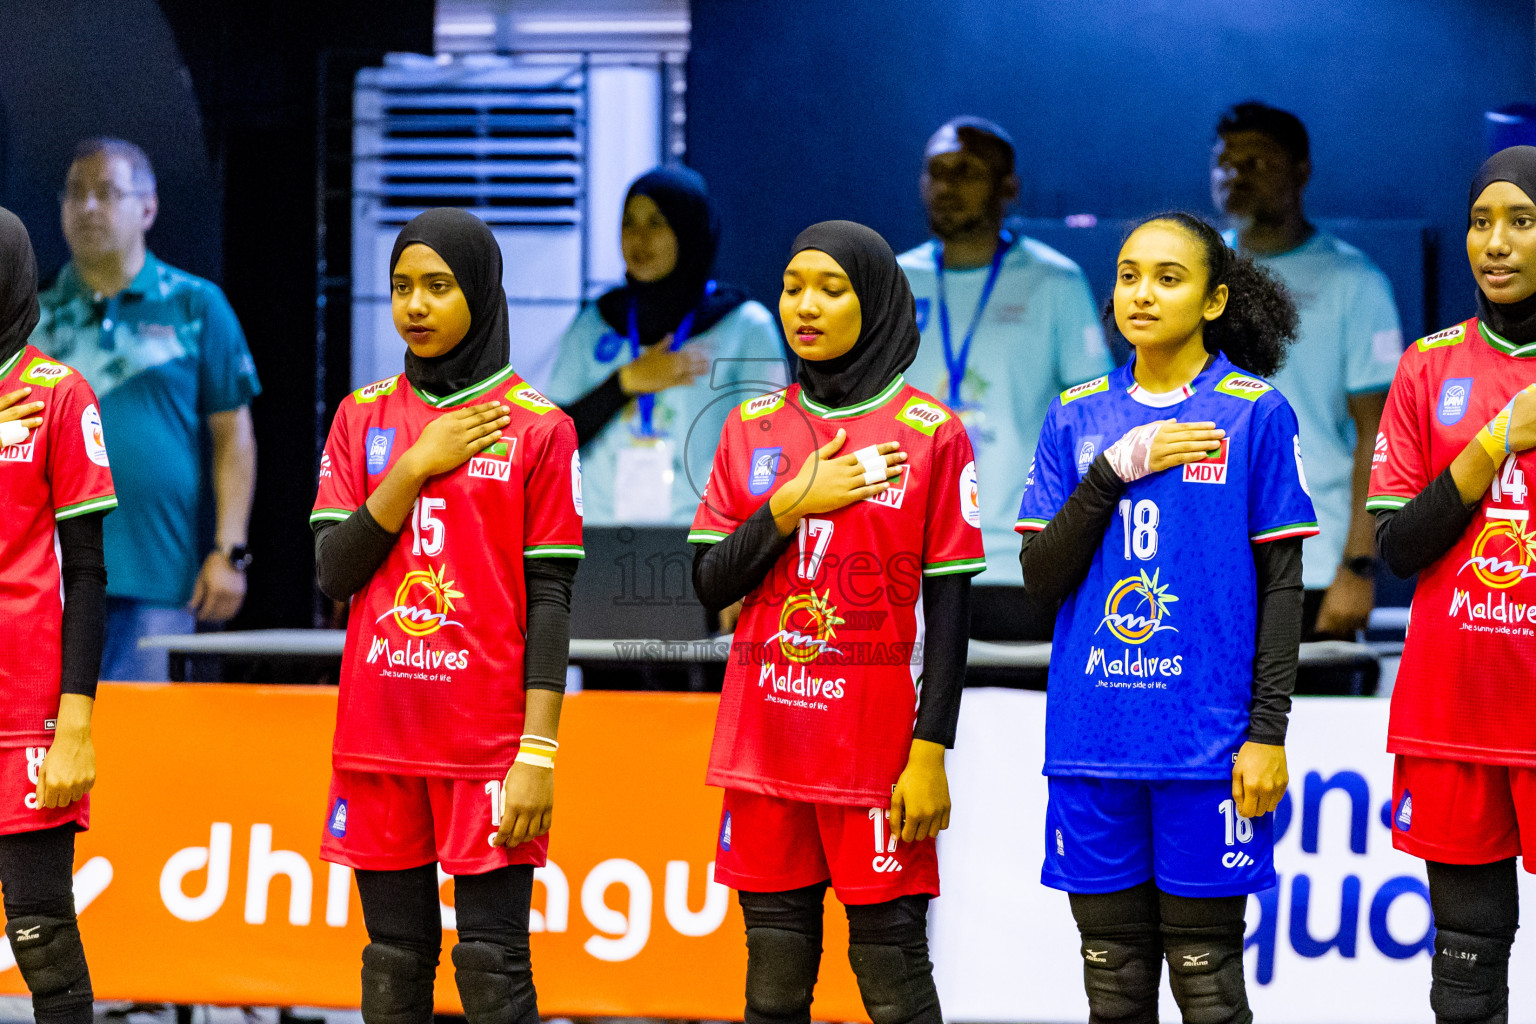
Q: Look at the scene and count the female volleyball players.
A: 5